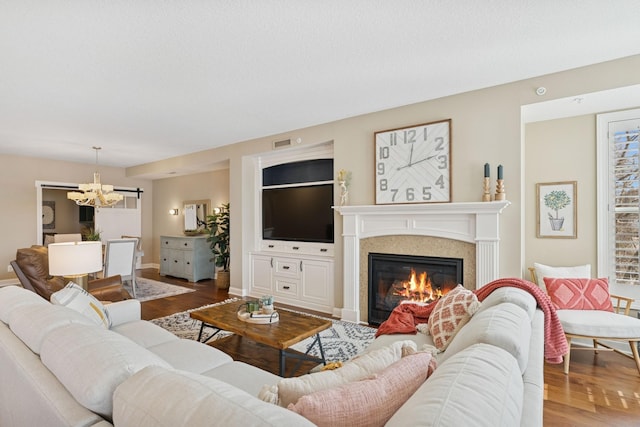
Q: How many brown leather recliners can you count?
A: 1